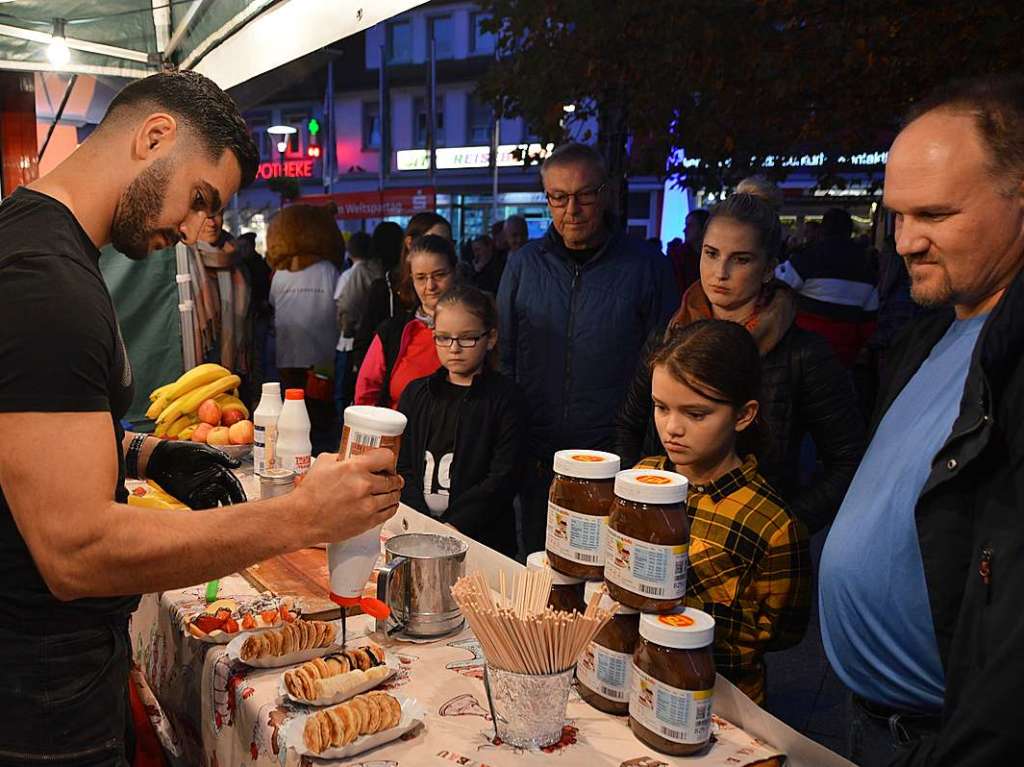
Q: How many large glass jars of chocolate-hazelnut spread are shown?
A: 5